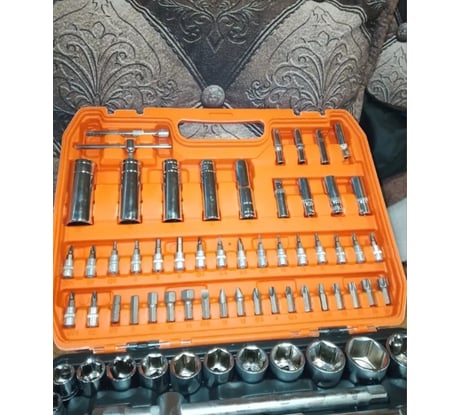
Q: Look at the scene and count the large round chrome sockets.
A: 11